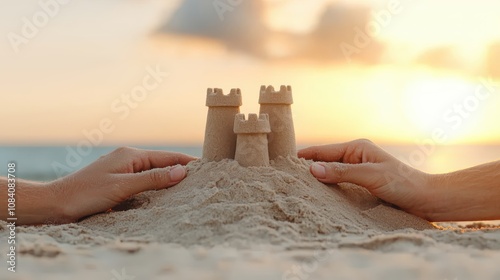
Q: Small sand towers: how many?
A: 3